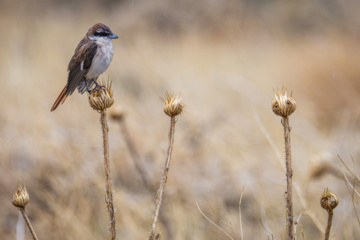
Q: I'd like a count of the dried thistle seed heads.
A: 5